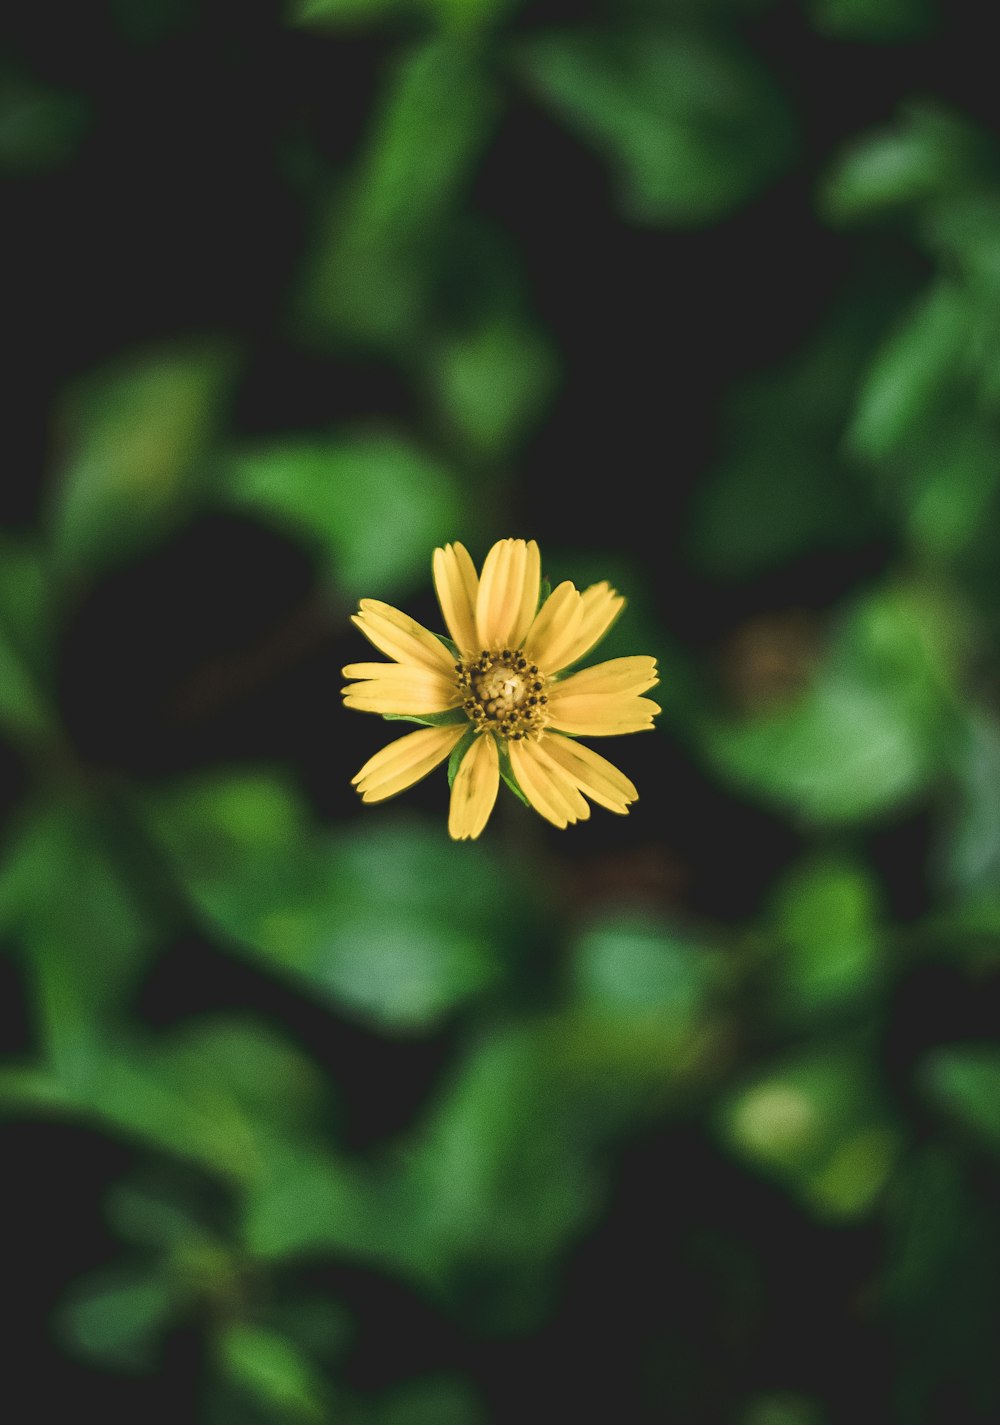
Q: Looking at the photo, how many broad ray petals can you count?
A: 12